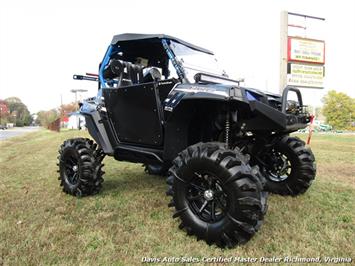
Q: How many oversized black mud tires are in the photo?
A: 4